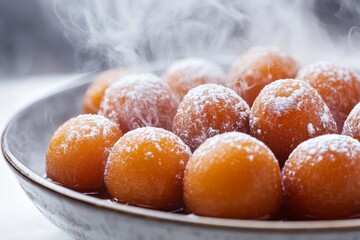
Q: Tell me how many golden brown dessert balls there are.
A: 12